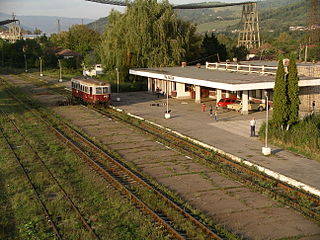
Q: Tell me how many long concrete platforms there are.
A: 2